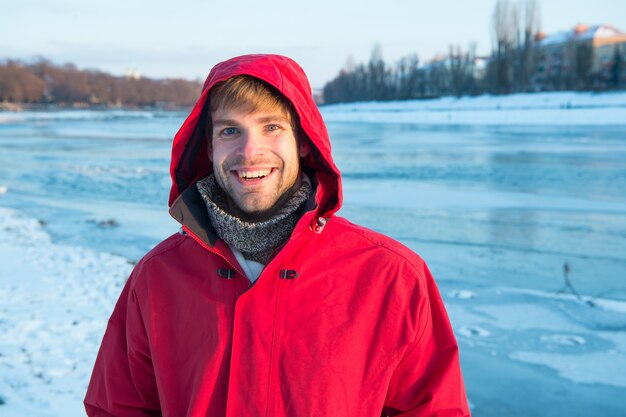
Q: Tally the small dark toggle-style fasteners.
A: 2